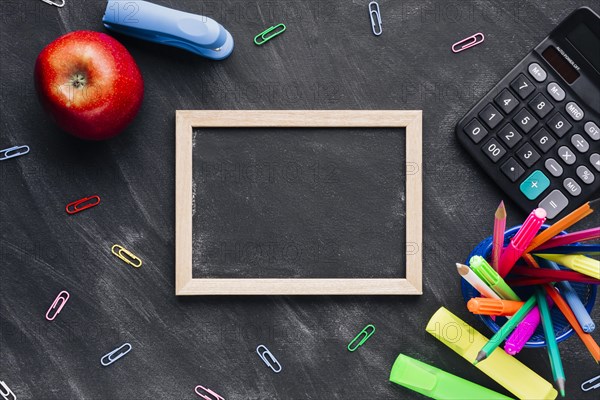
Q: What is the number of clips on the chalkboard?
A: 14